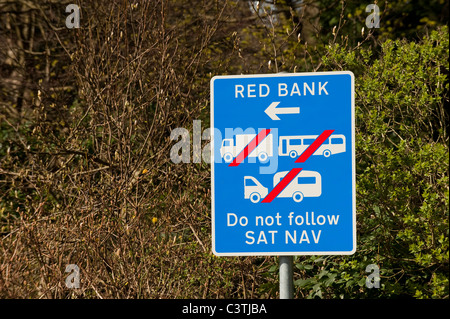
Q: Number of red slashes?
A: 3